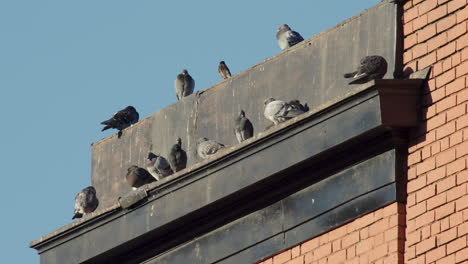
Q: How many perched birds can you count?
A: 12